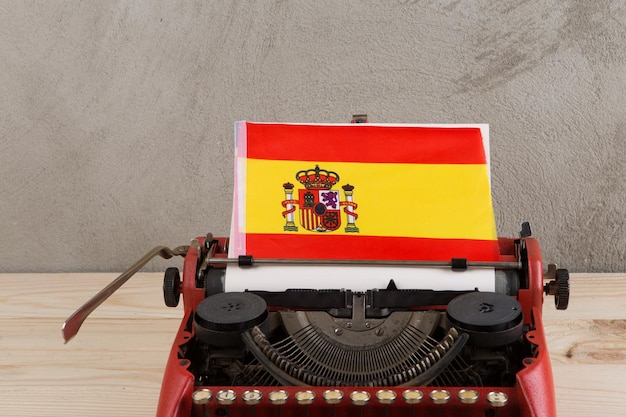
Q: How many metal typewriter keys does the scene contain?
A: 12